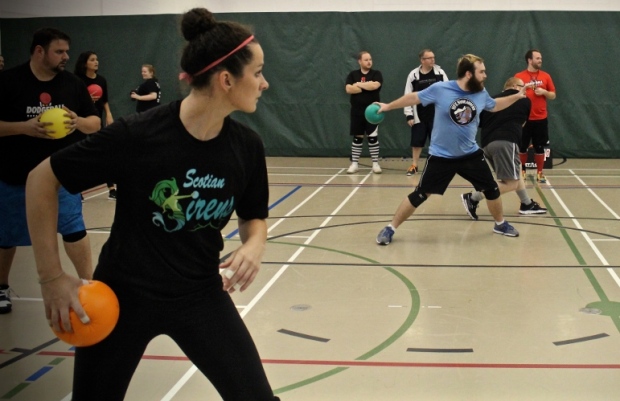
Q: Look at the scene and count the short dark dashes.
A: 3